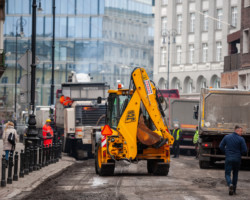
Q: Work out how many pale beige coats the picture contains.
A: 1